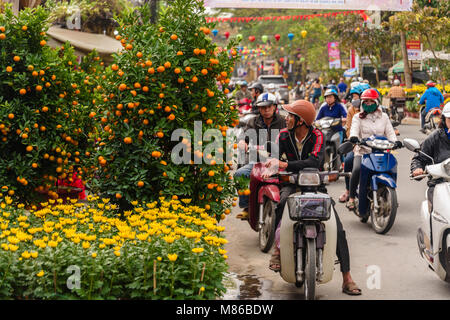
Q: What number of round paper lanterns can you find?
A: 8